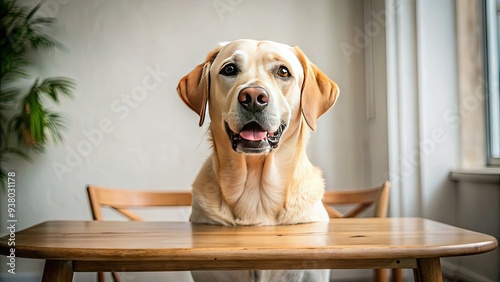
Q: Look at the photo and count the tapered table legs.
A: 2